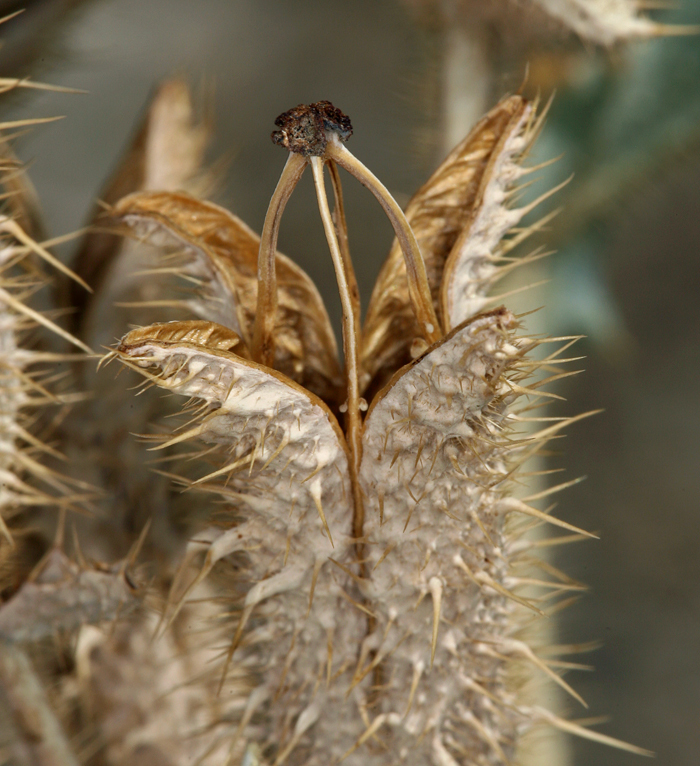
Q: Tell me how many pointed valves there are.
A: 4